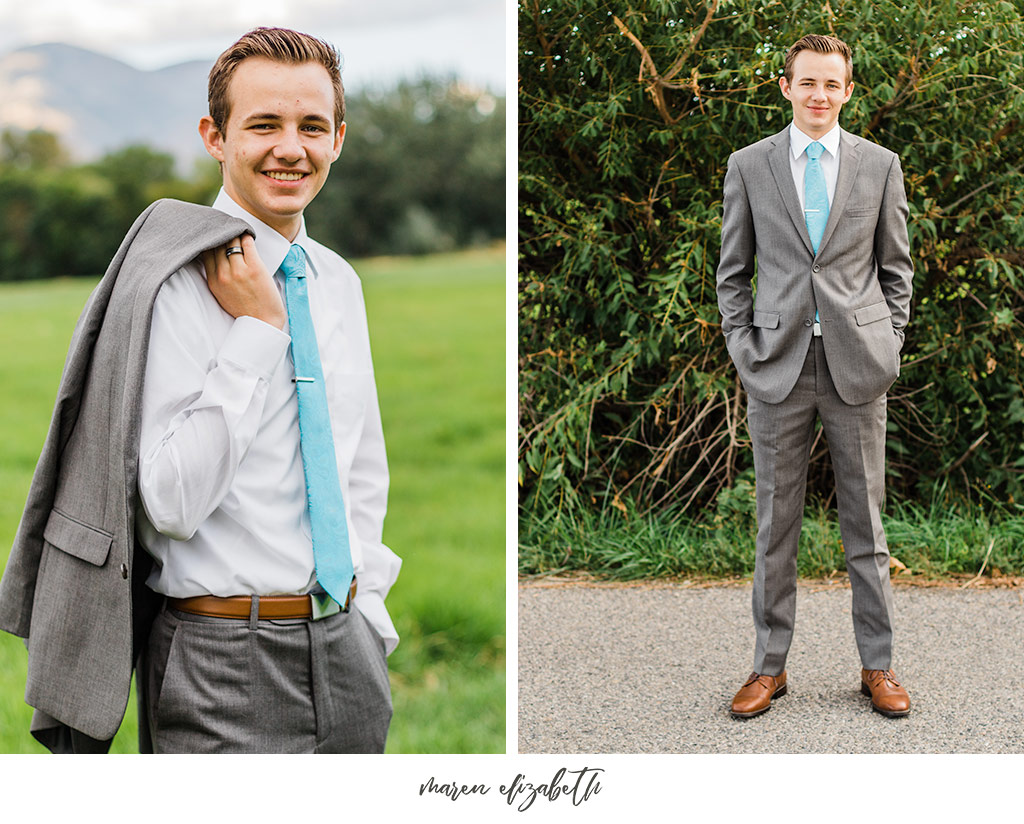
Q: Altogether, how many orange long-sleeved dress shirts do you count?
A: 0